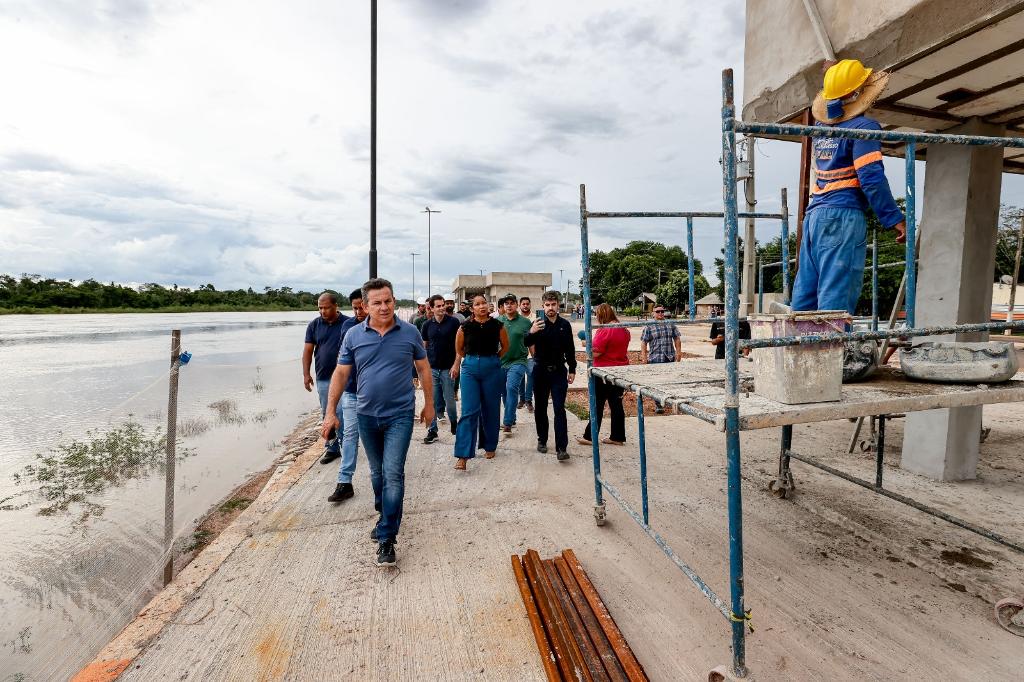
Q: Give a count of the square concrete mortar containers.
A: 1